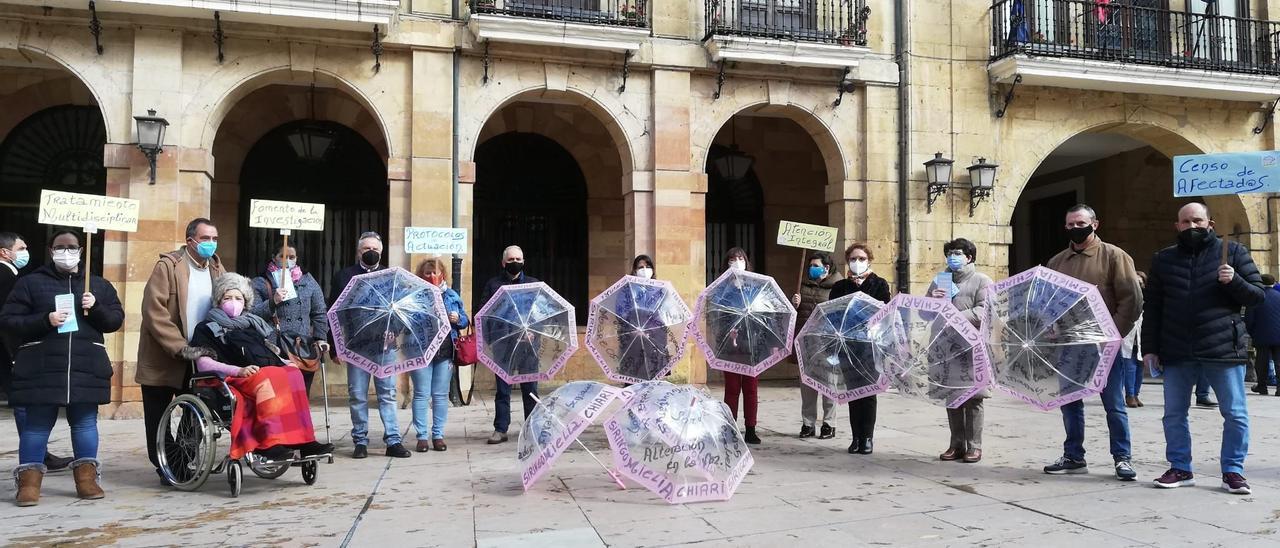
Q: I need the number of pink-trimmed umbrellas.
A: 9